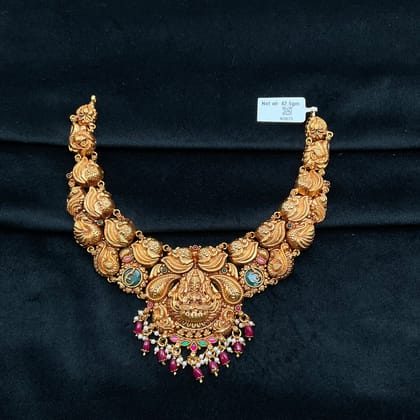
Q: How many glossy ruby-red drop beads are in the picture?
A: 9